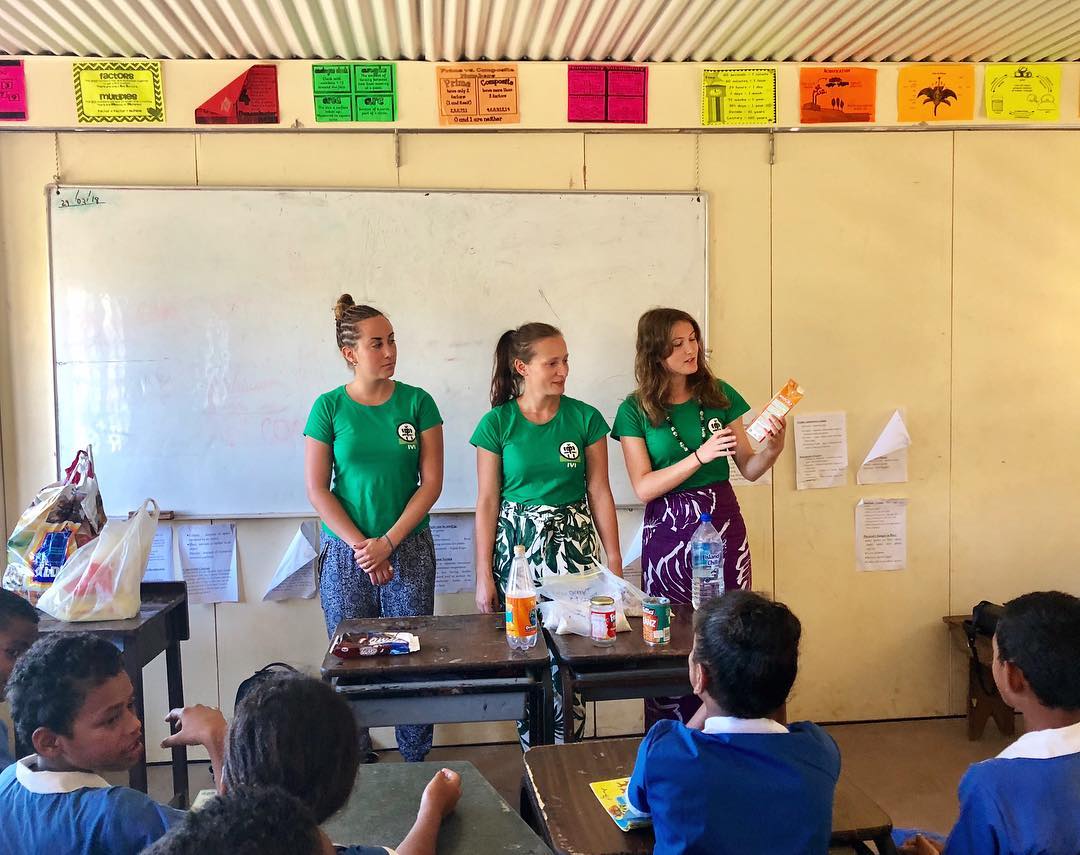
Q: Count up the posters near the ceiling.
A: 10